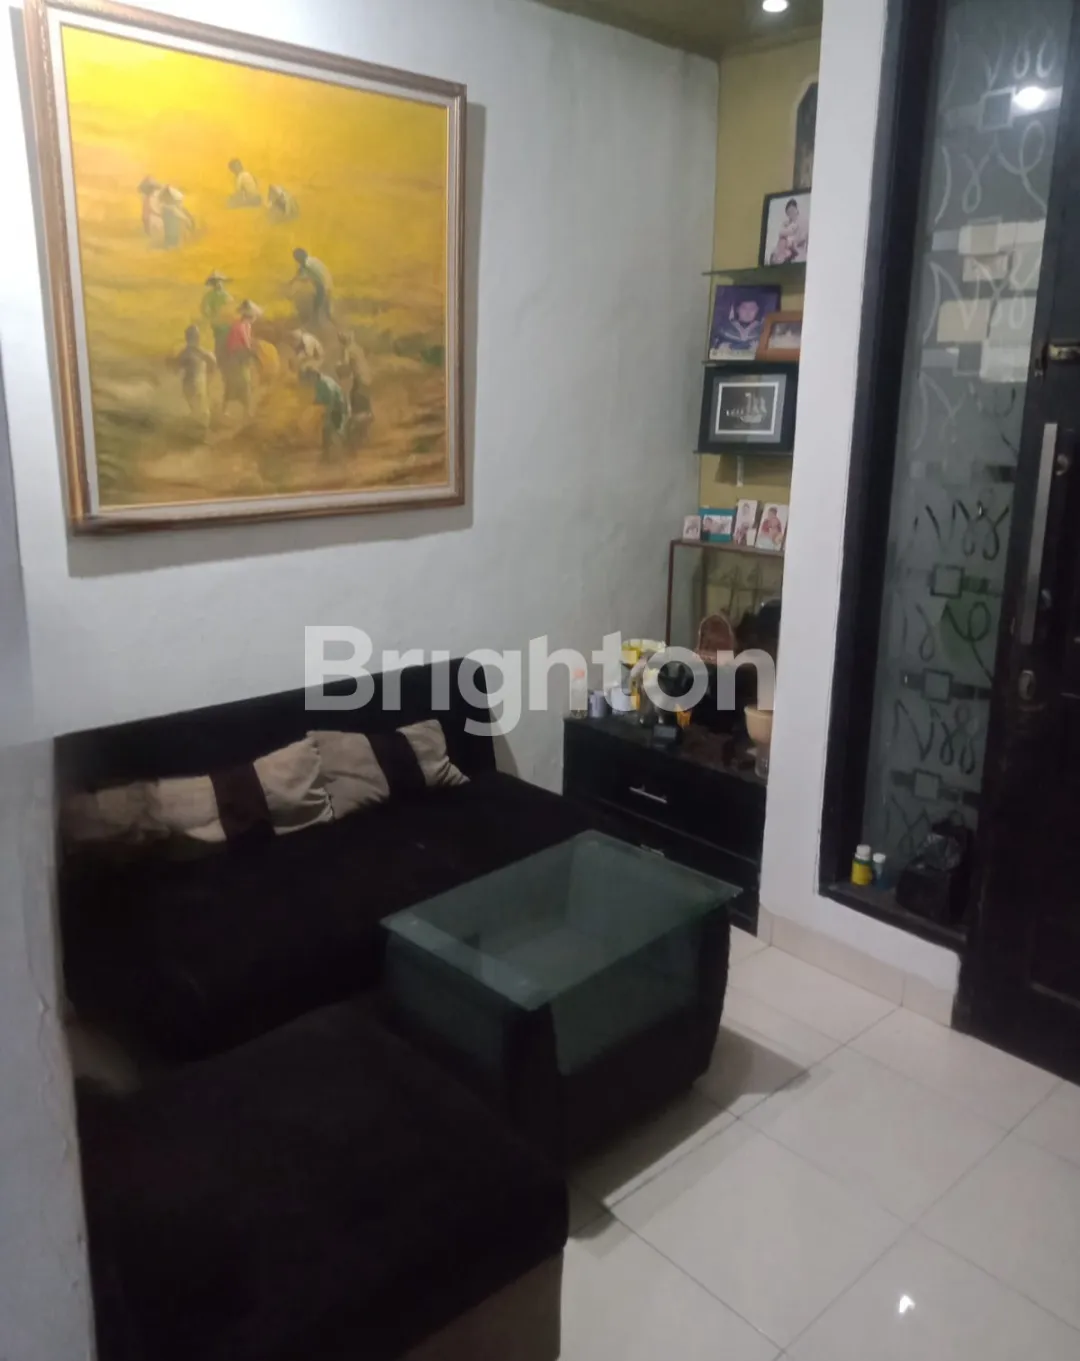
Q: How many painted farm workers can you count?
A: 11